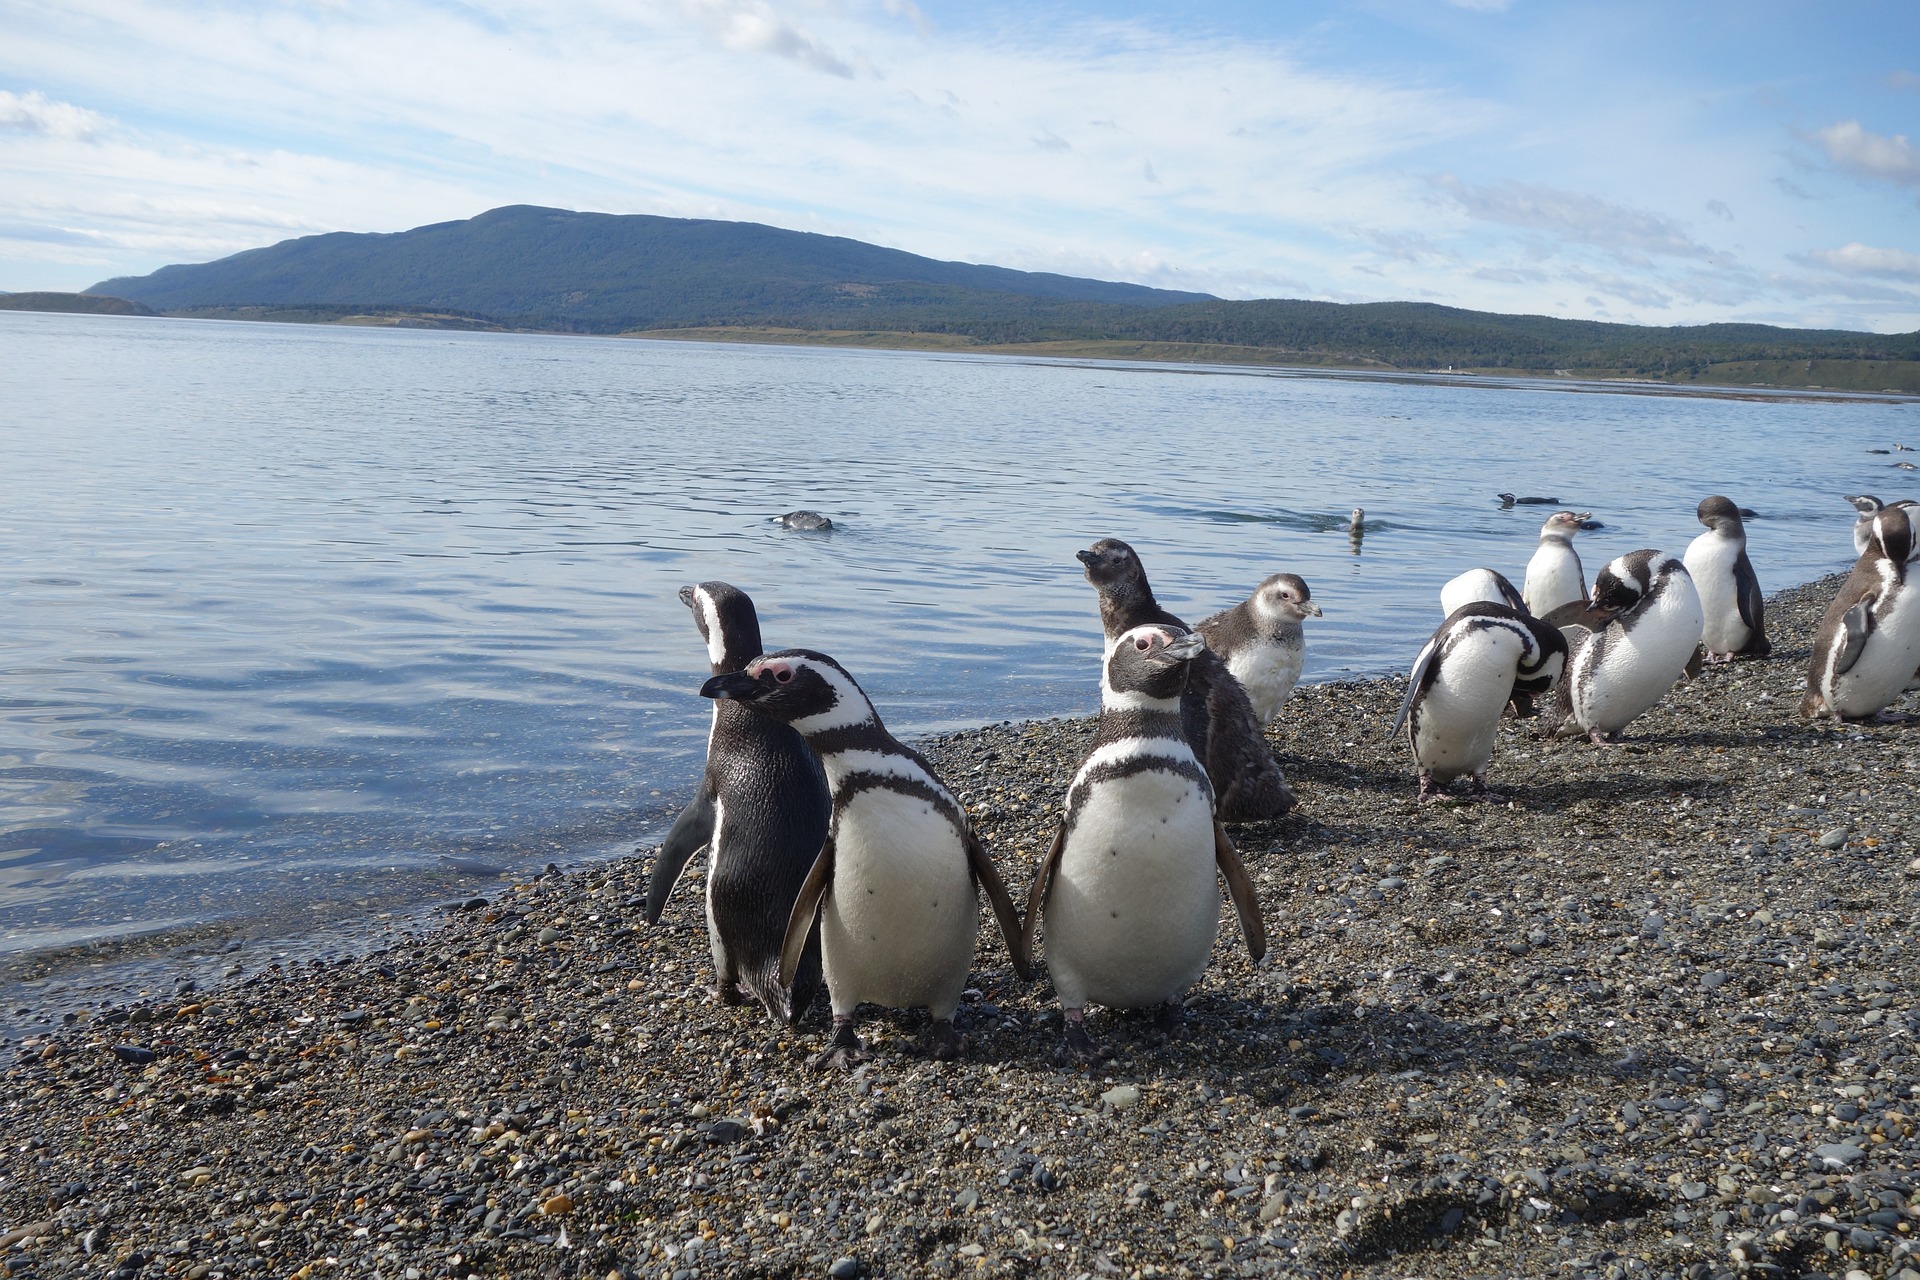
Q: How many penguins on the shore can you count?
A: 13